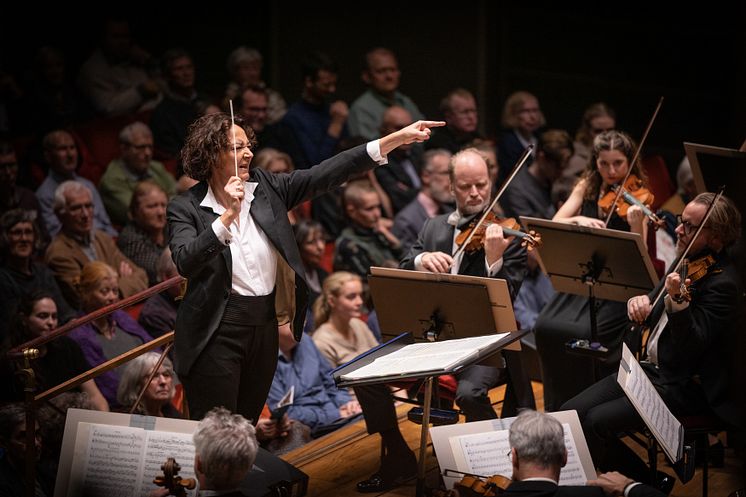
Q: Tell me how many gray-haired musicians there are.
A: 2